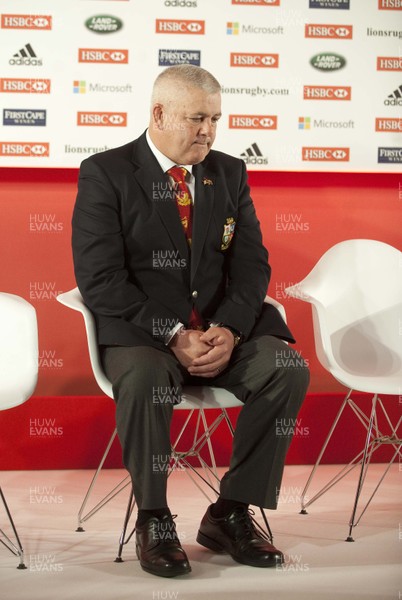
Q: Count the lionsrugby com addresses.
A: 3